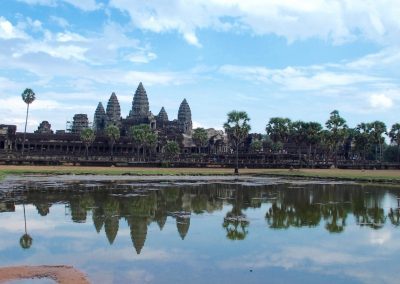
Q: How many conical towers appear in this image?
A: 5